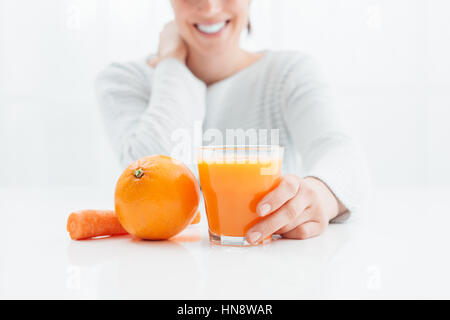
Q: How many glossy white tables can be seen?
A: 1